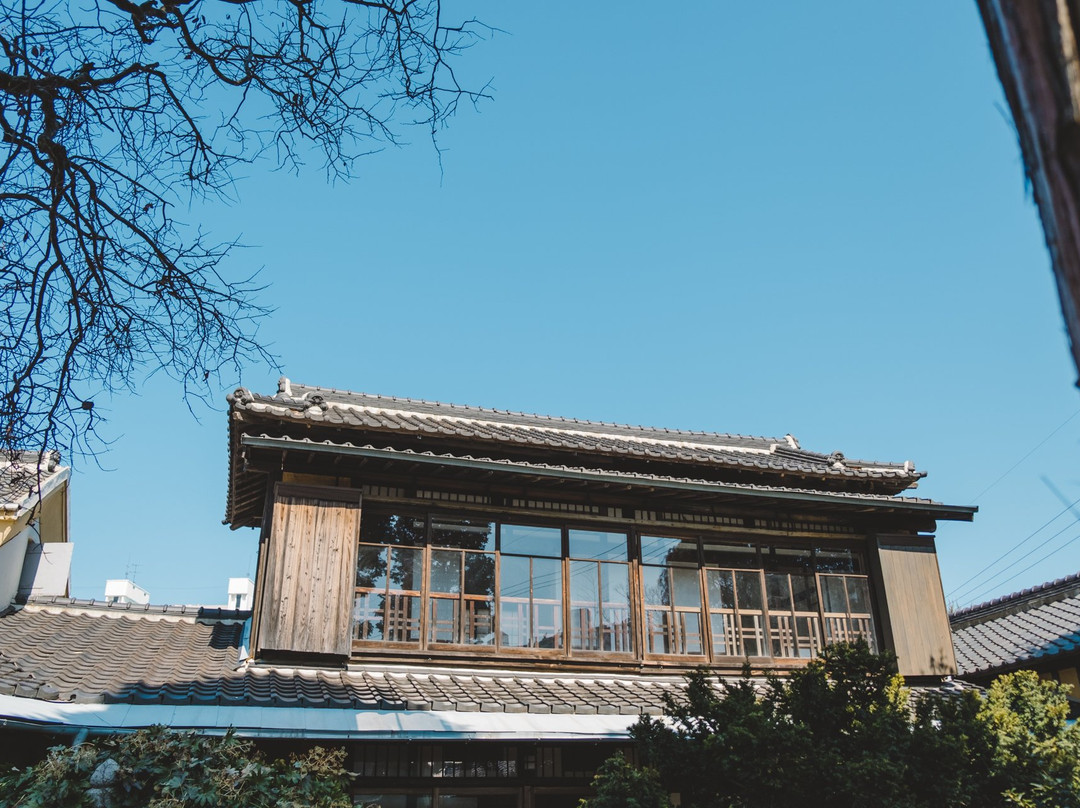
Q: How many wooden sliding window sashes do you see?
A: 8